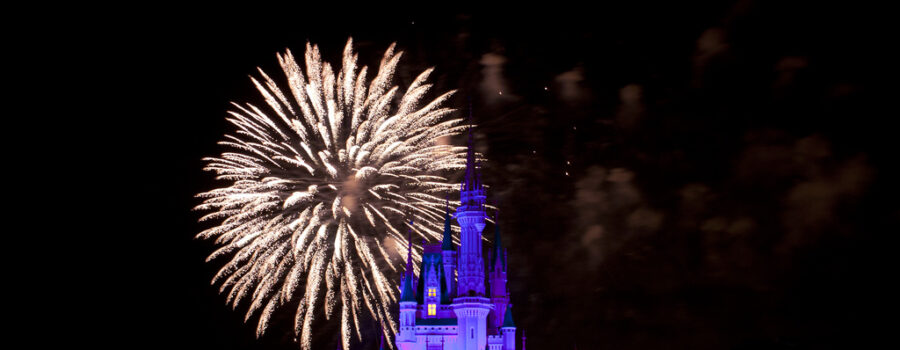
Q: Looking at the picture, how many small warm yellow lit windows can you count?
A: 2